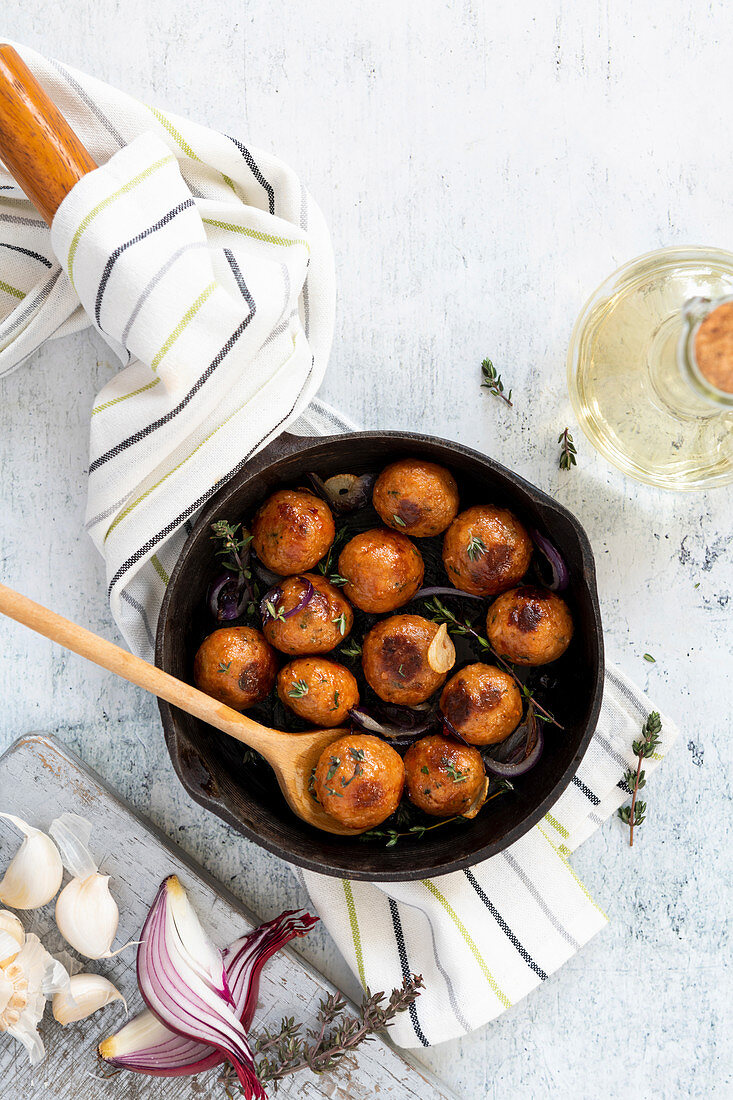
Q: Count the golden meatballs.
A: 12